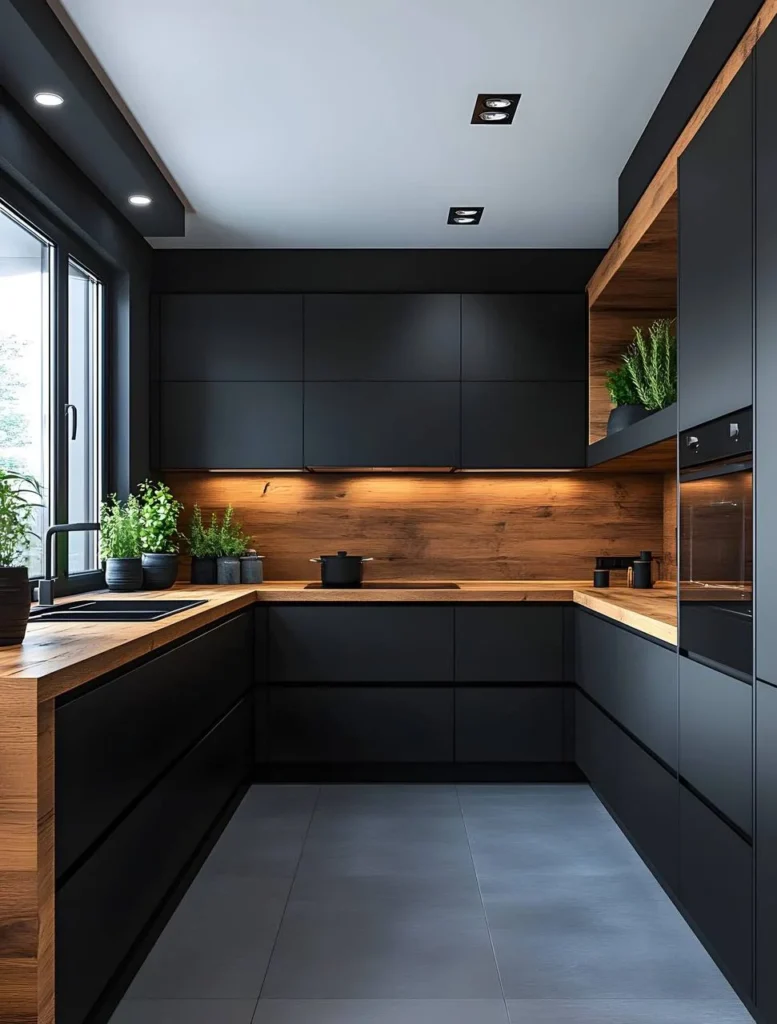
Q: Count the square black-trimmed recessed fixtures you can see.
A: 2